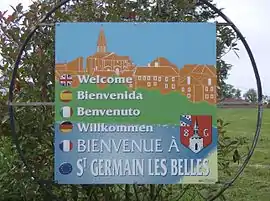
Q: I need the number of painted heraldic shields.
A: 1